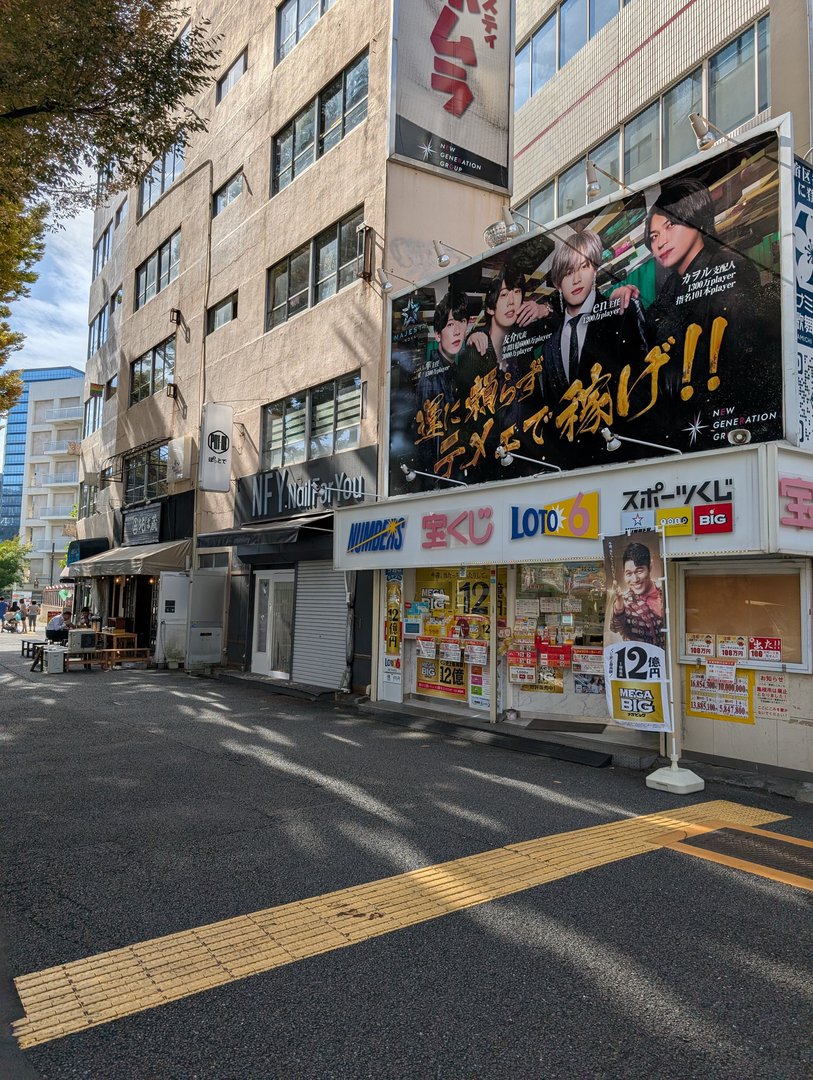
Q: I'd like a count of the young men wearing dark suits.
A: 4